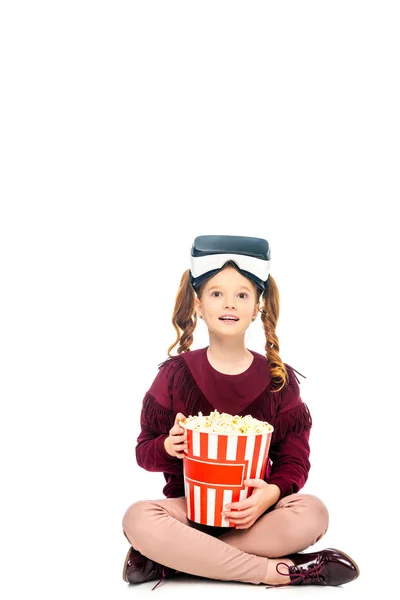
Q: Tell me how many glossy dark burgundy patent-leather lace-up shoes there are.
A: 2